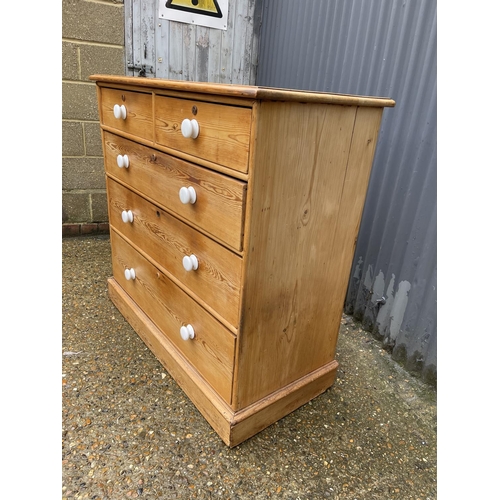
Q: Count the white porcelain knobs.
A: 8